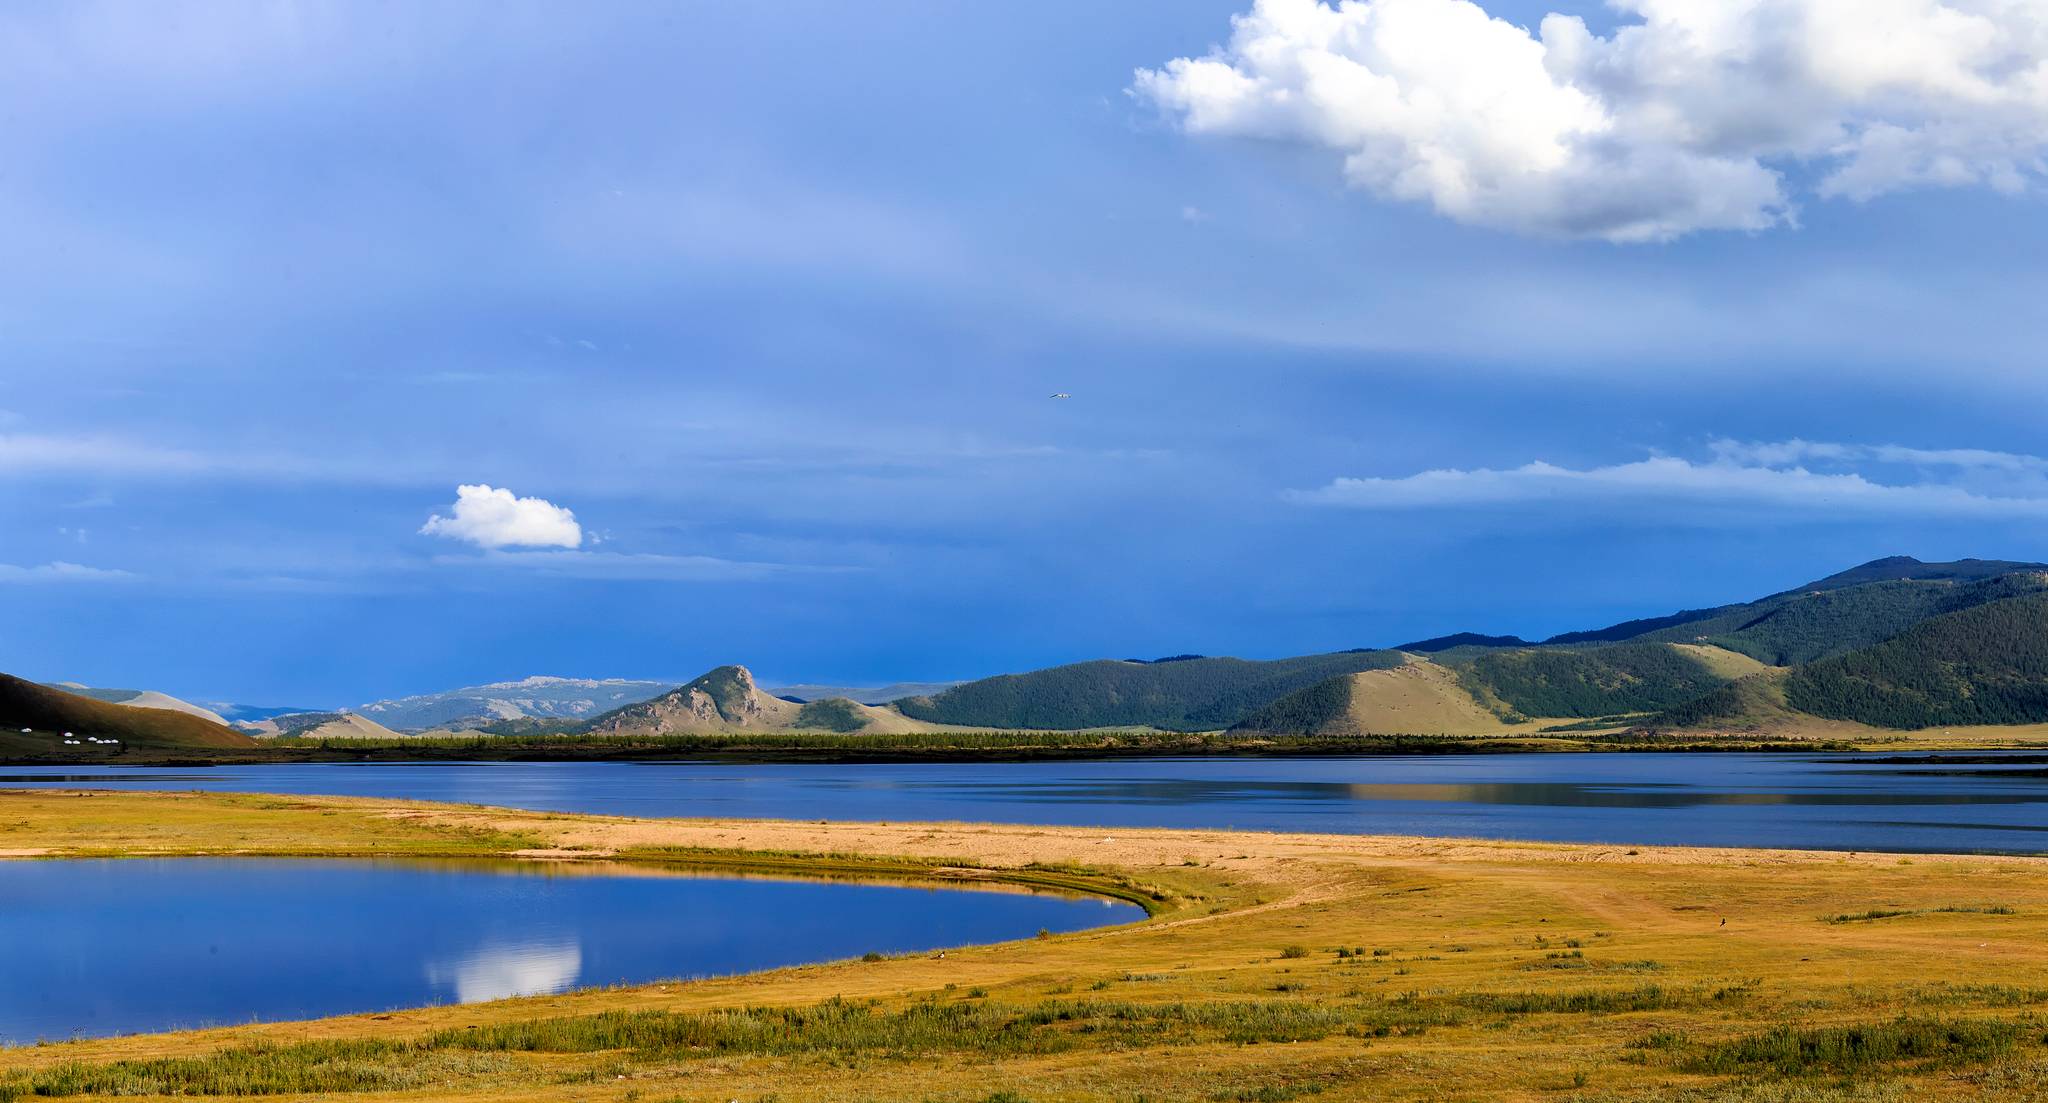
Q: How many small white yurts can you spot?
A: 8